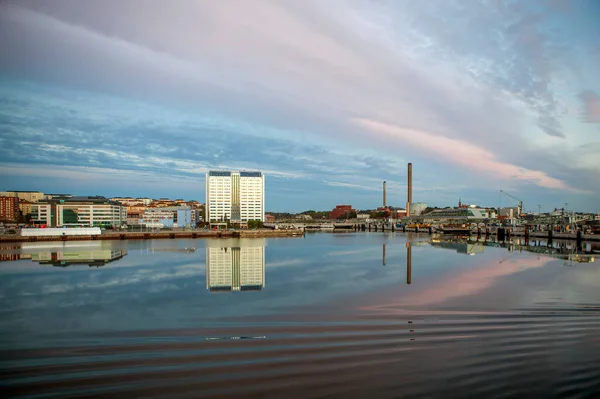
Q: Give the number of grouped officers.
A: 0